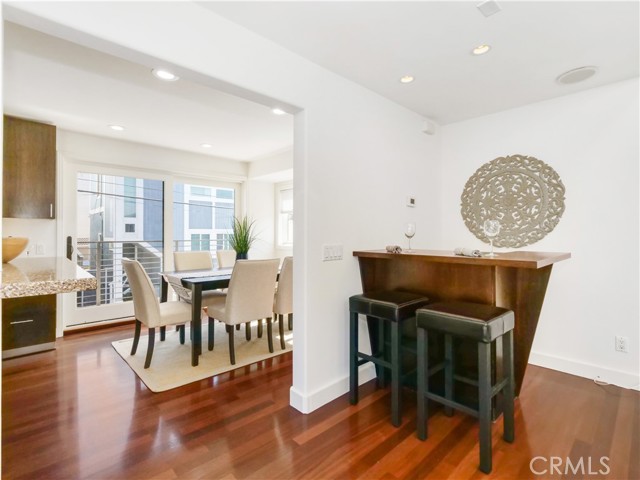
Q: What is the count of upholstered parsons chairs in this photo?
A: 5